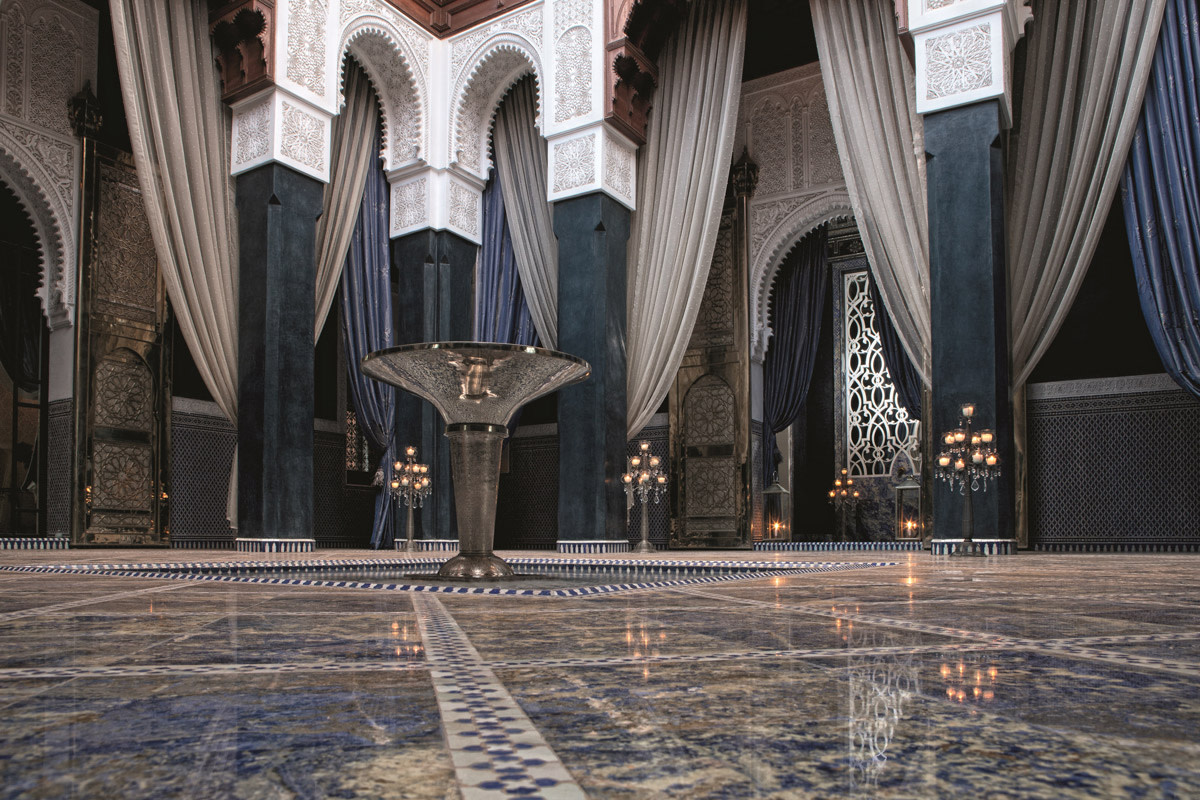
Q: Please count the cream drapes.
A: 6